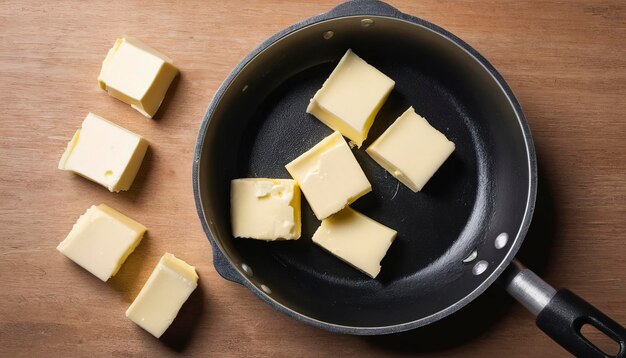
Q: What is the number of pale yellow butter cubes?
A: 9